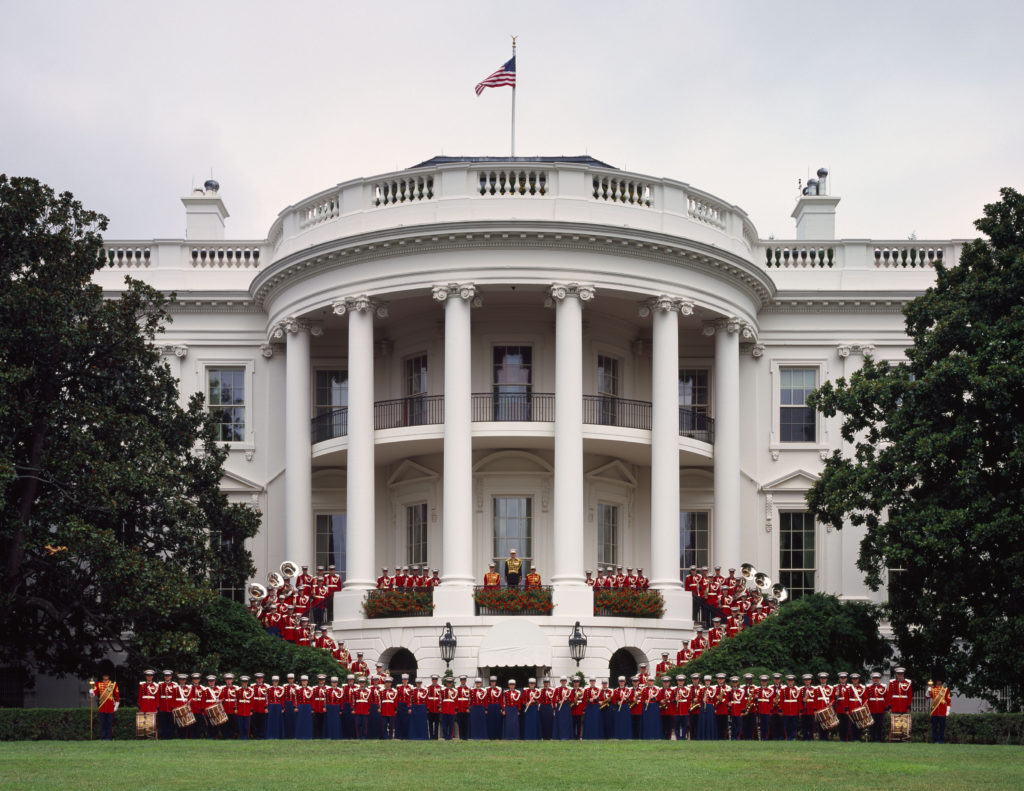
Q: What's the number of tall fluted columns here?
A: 6